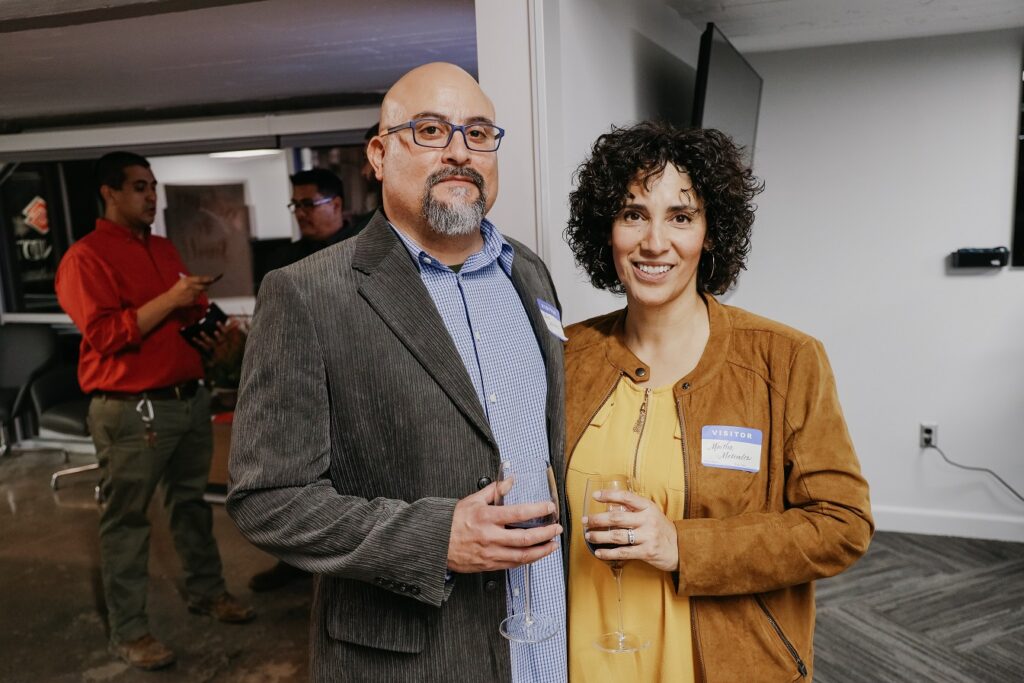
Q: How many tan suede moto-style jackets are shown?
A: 1